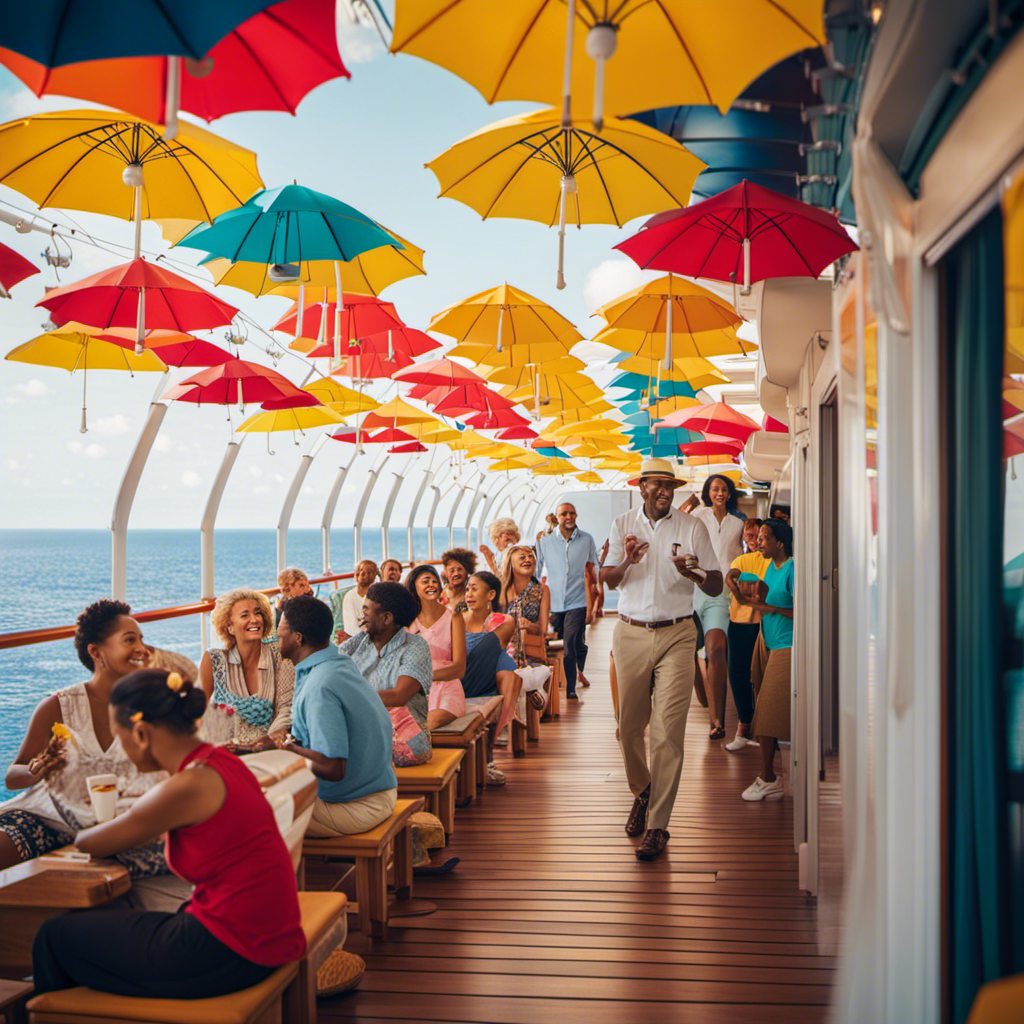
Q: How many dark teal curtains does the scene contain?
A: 1